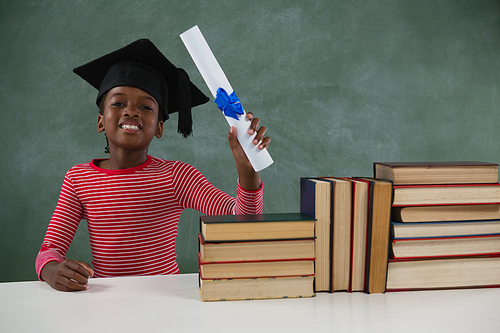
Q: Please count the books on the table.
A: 14